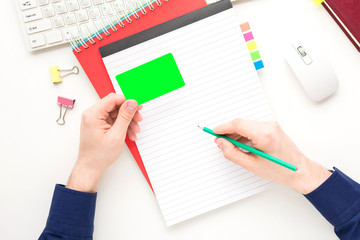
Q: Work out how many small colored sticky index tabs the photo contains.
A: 5